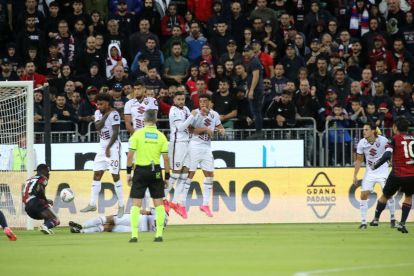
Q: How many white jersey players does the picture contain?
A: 6